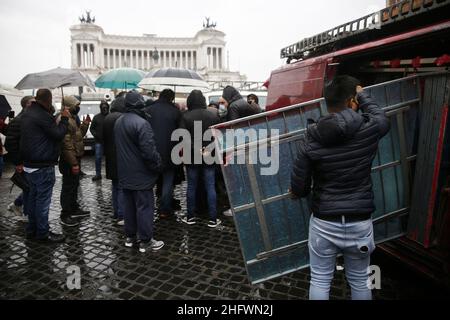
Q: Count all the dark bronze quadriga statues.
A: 2